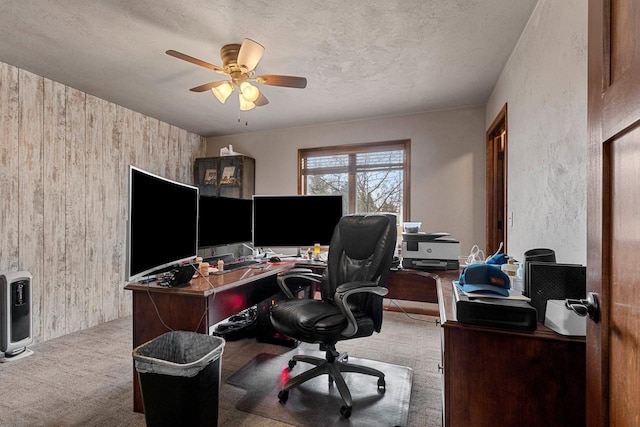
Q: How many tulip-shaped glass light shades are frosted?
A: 3